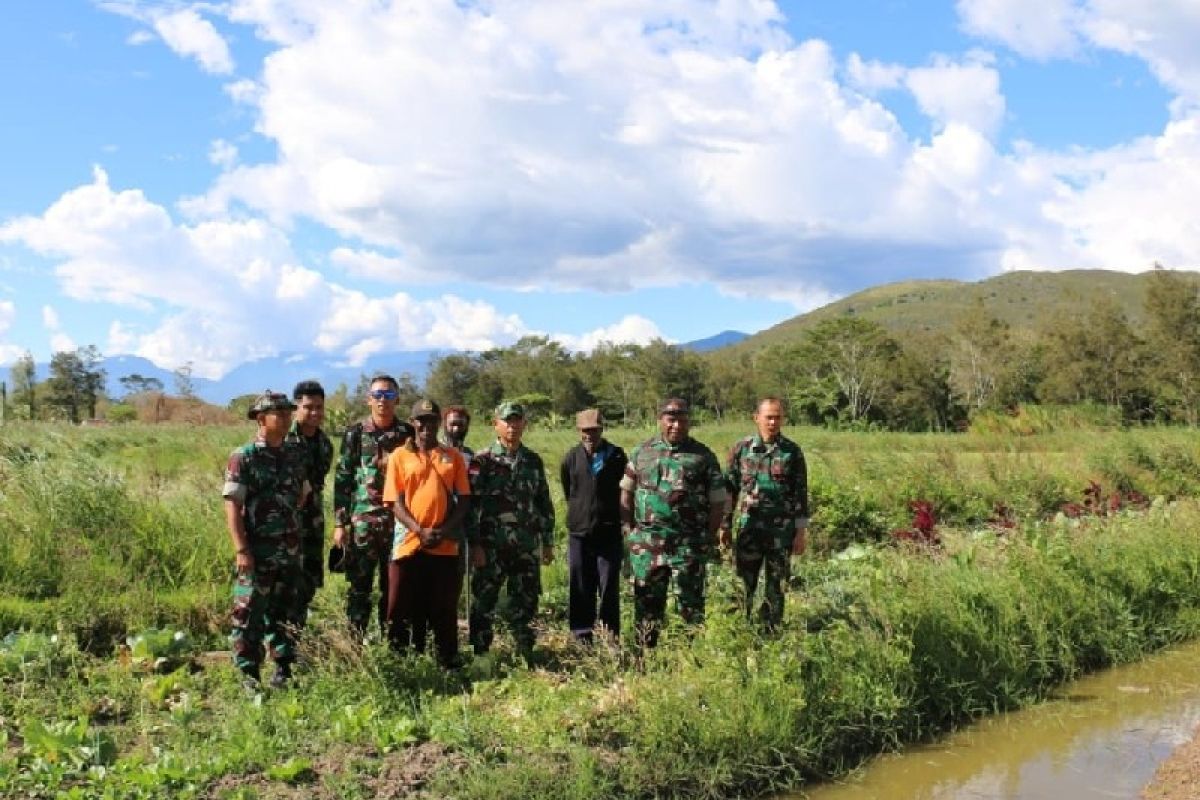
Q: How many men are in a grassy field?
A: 9